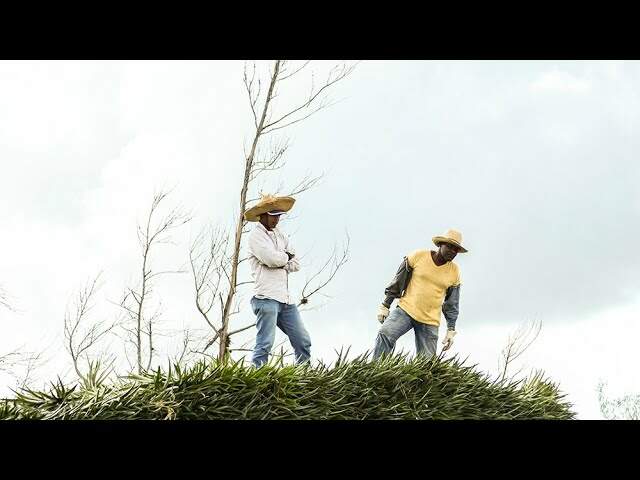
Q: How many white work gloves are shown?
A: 2